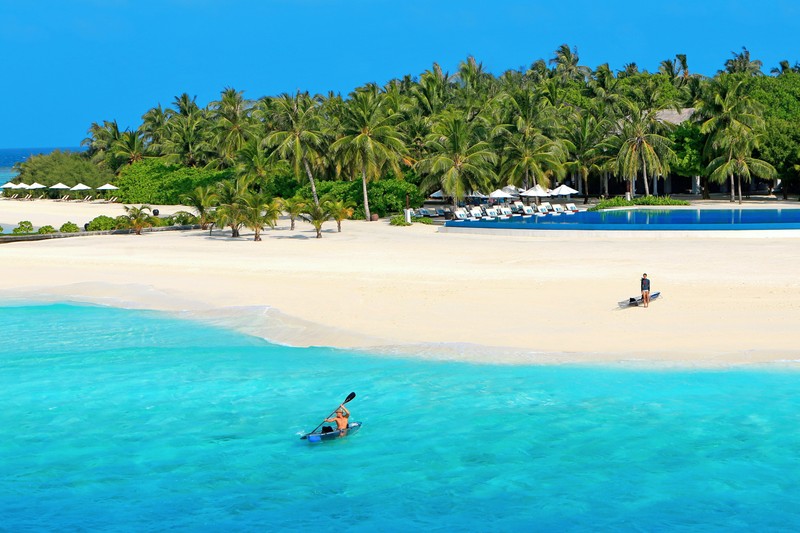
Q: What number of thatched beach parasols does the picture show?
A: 0